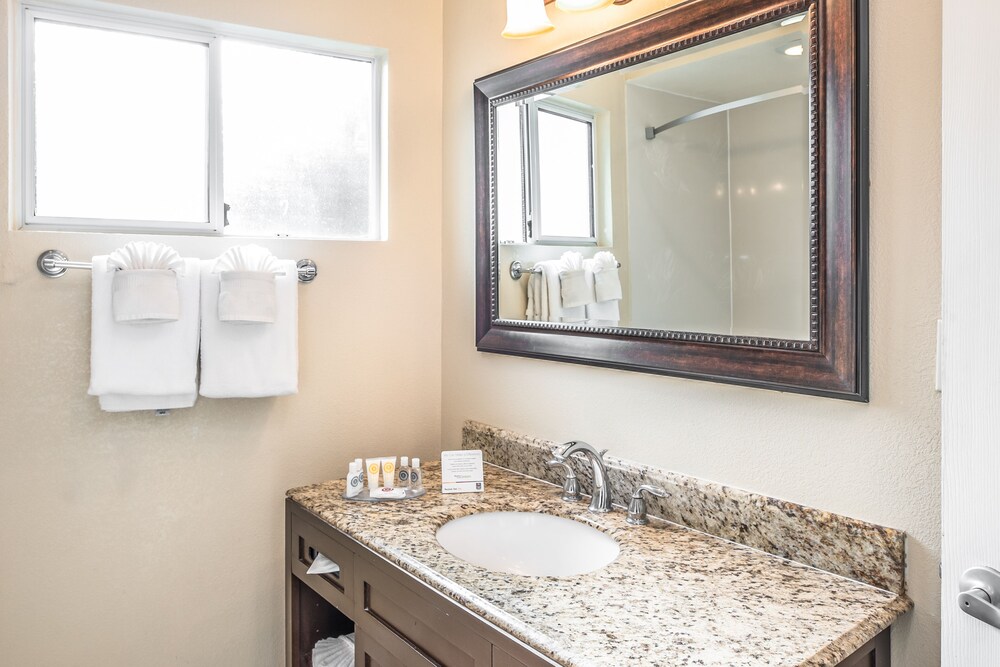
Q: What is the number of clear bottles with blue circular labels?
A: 2